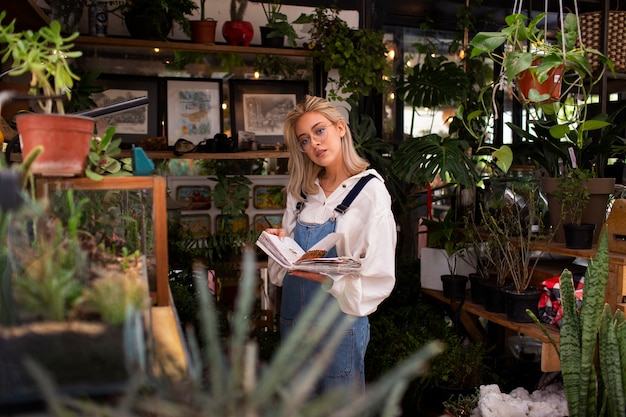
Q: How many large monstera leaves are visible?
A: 2